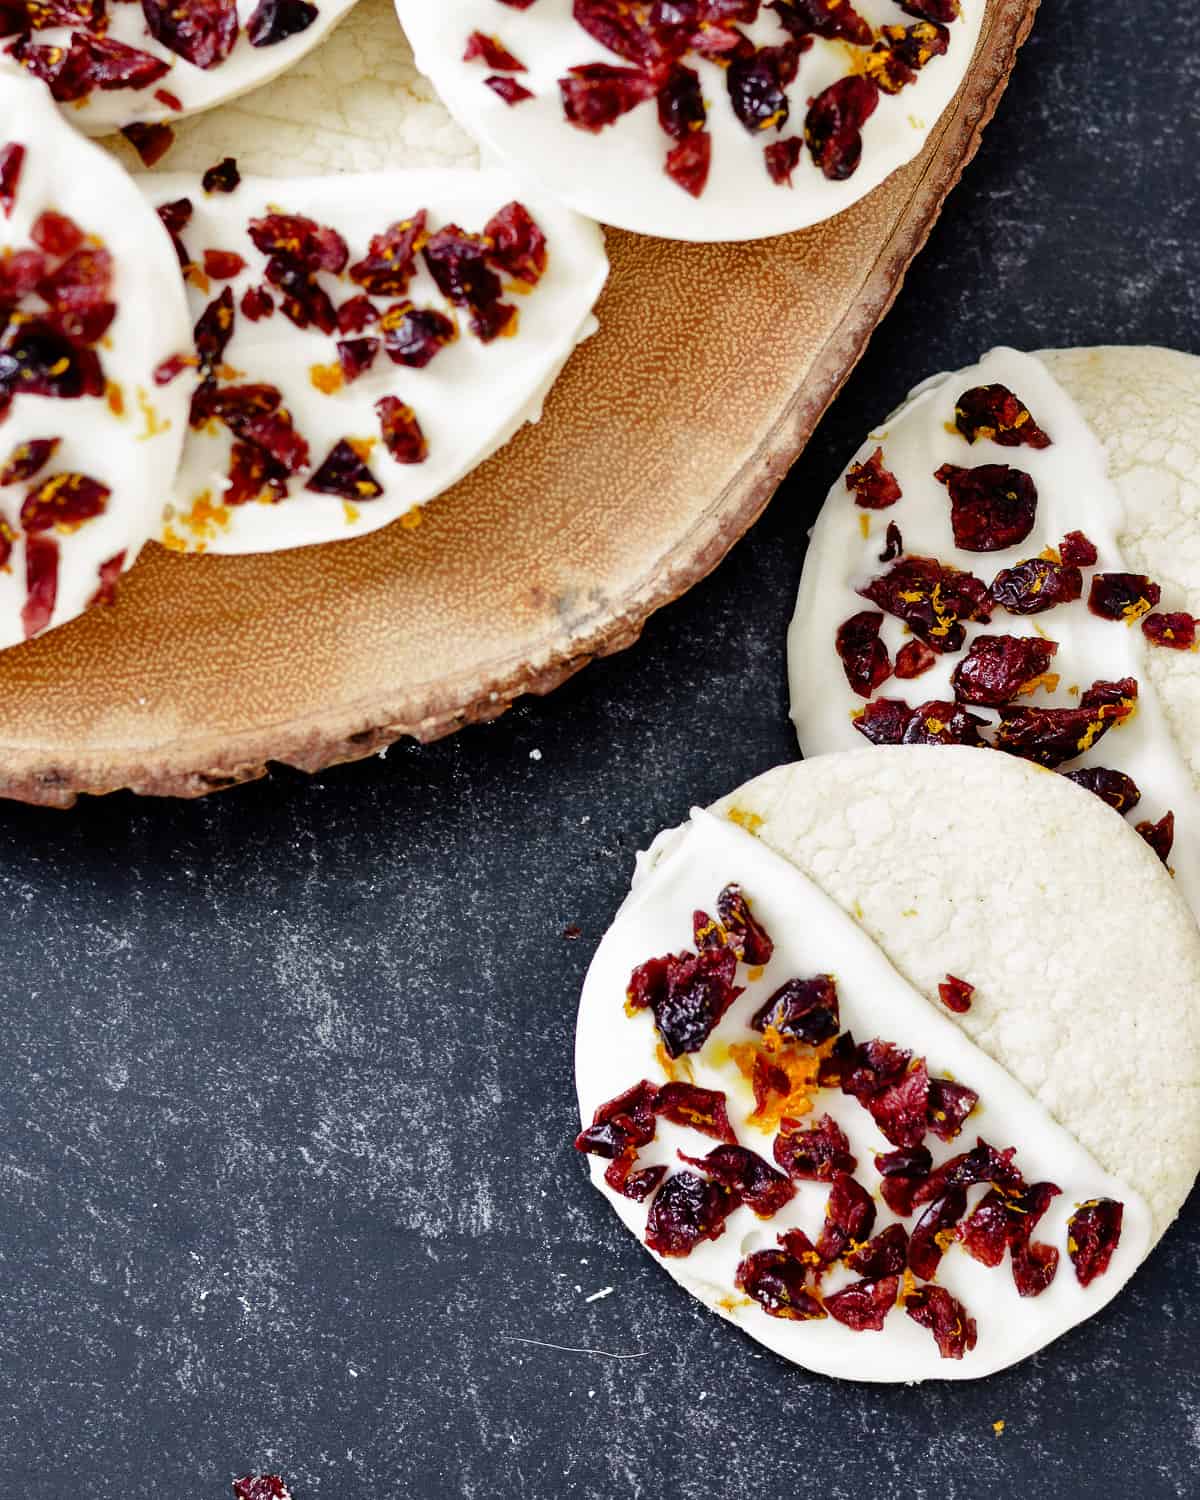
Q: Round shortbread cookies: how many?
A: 6